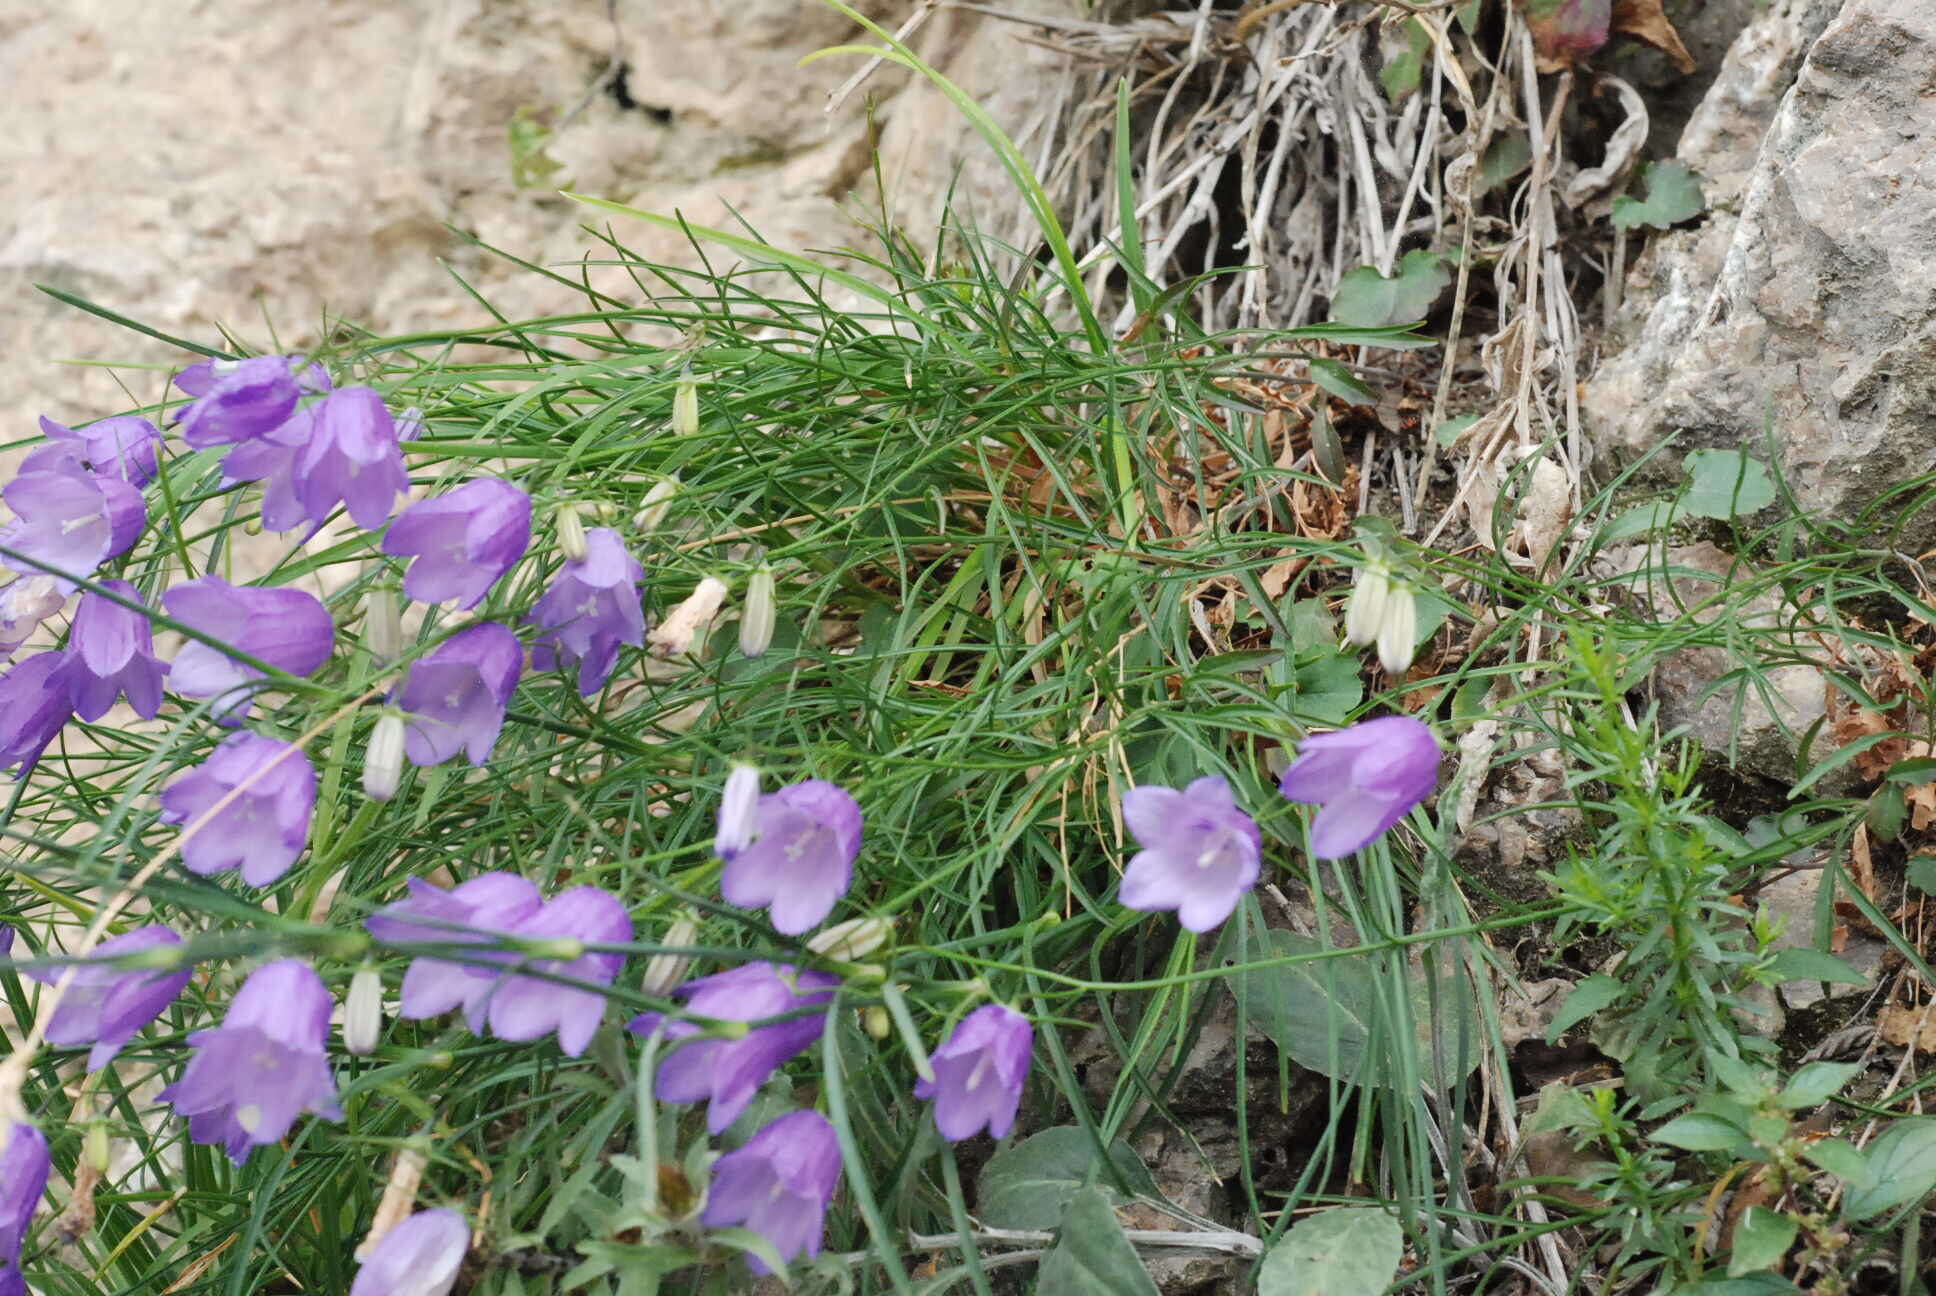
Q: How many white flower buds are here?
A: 12